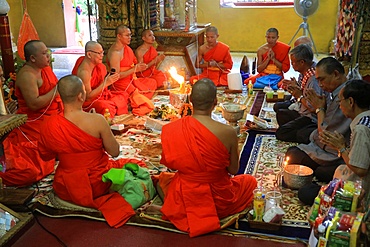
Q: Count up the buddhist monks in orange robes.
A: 8